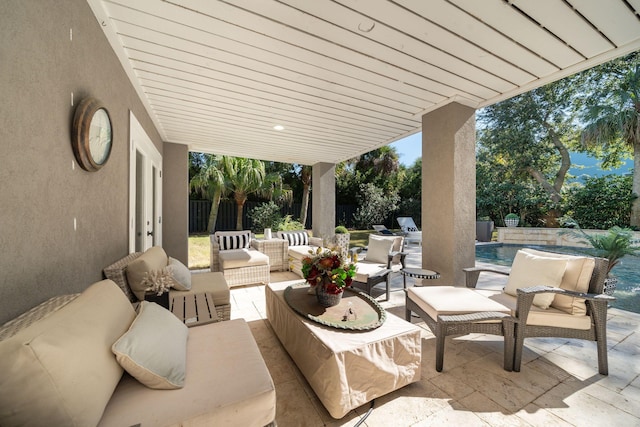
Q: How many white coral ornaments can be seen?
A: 1